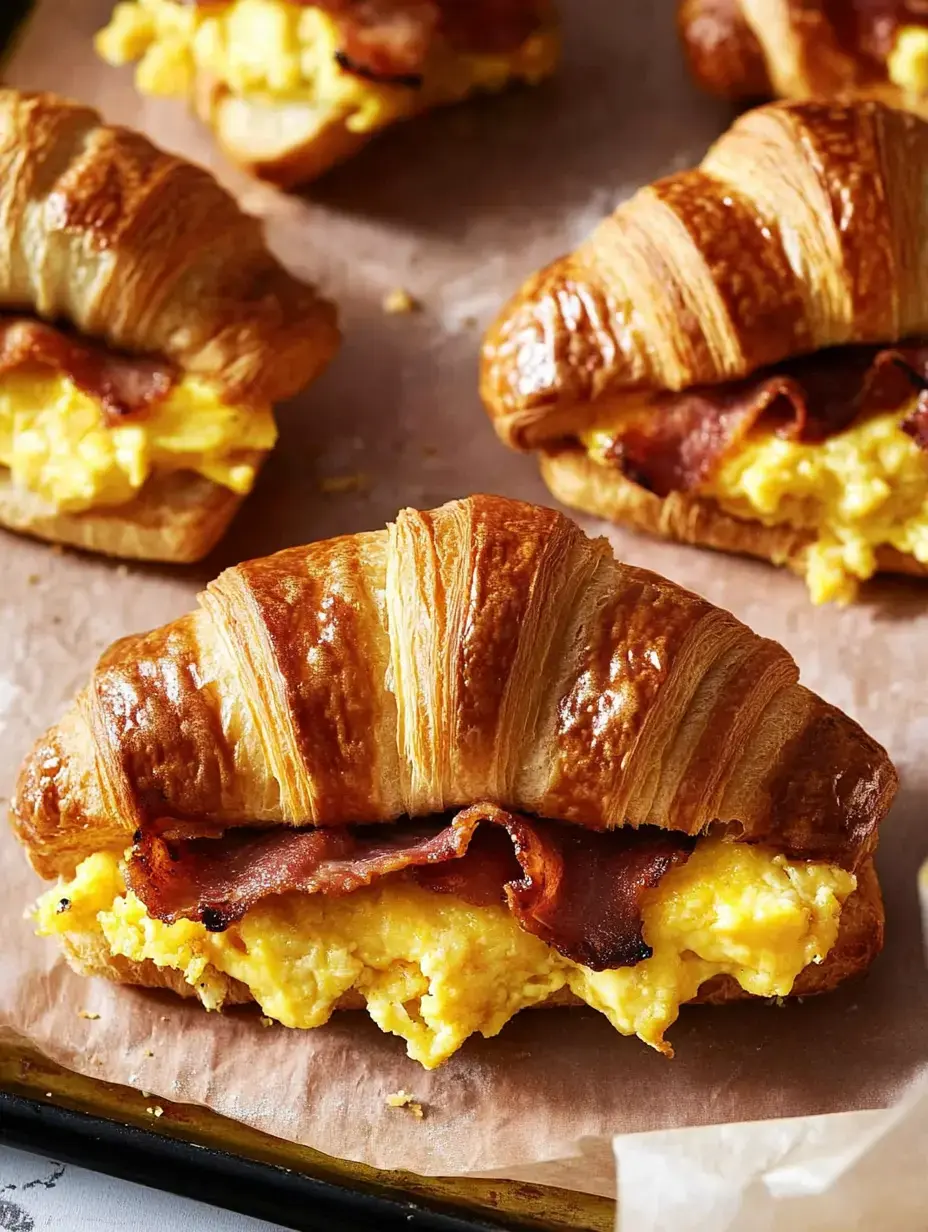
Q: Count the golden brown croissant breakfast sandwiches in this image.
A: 5